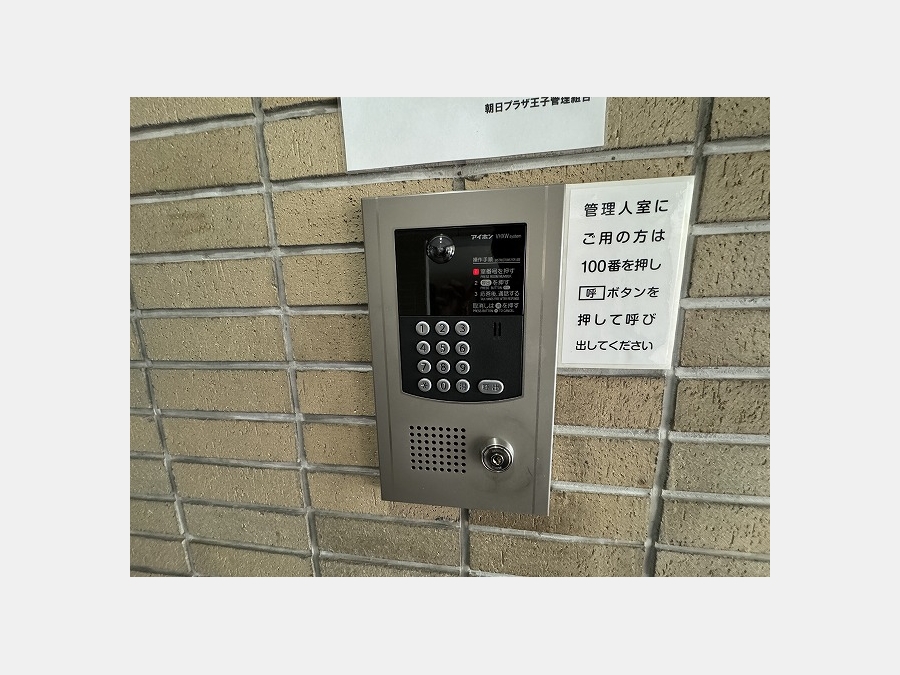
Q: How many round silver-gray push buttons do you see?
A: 12